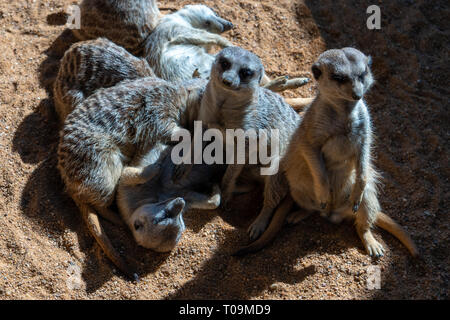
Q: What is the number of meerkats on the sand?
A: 7